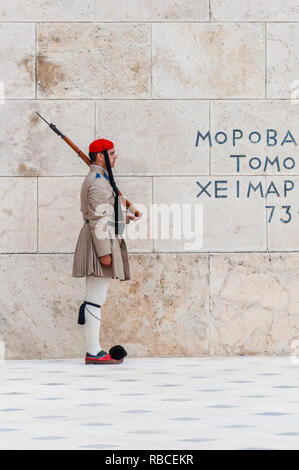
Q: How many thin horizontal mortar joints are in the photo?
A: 4